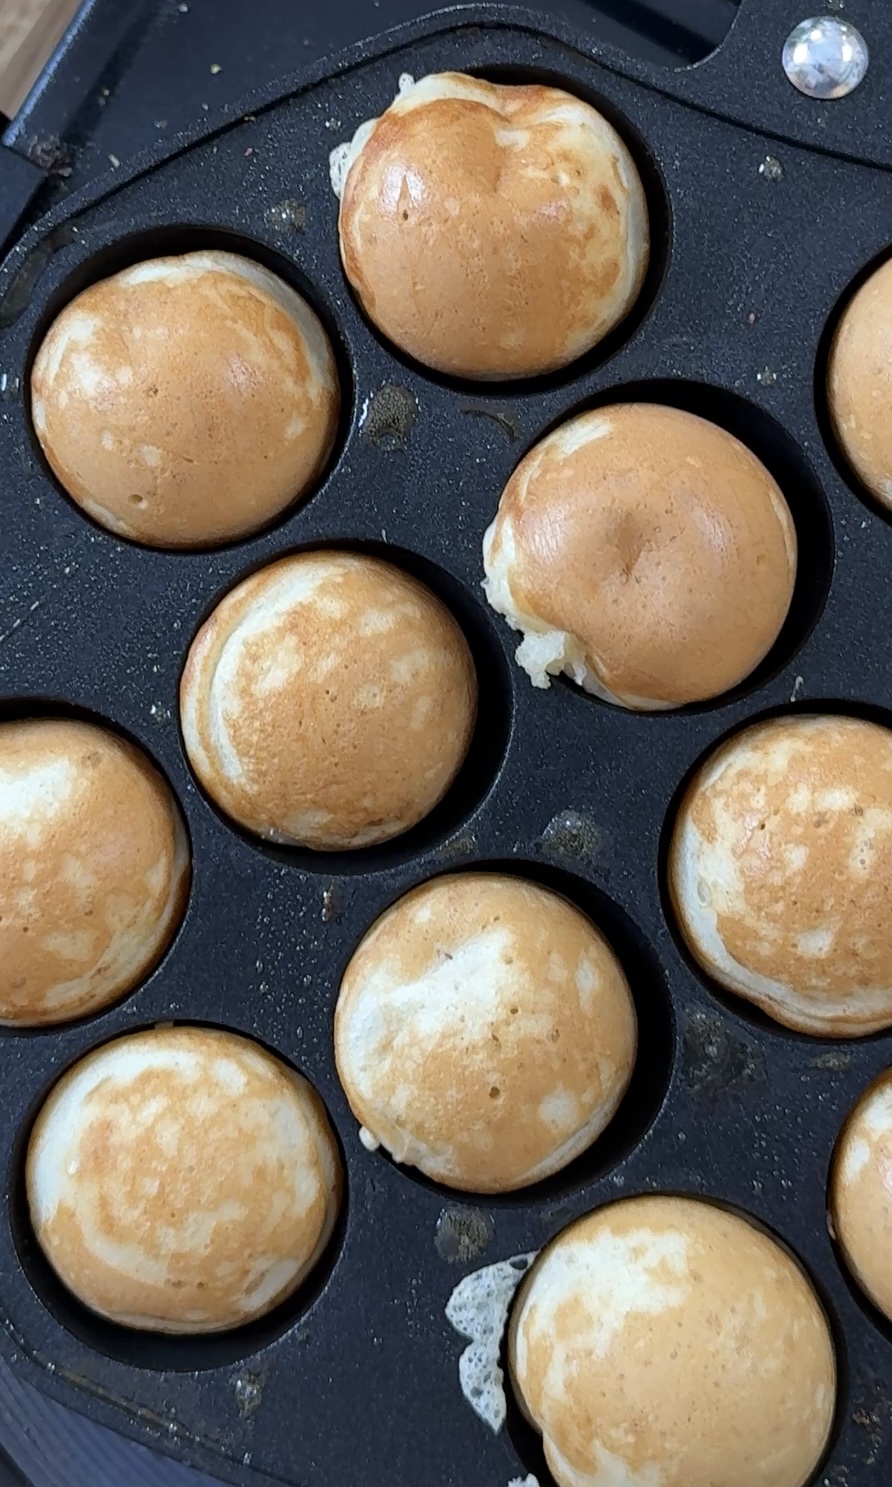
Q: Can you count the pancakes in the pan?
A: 11